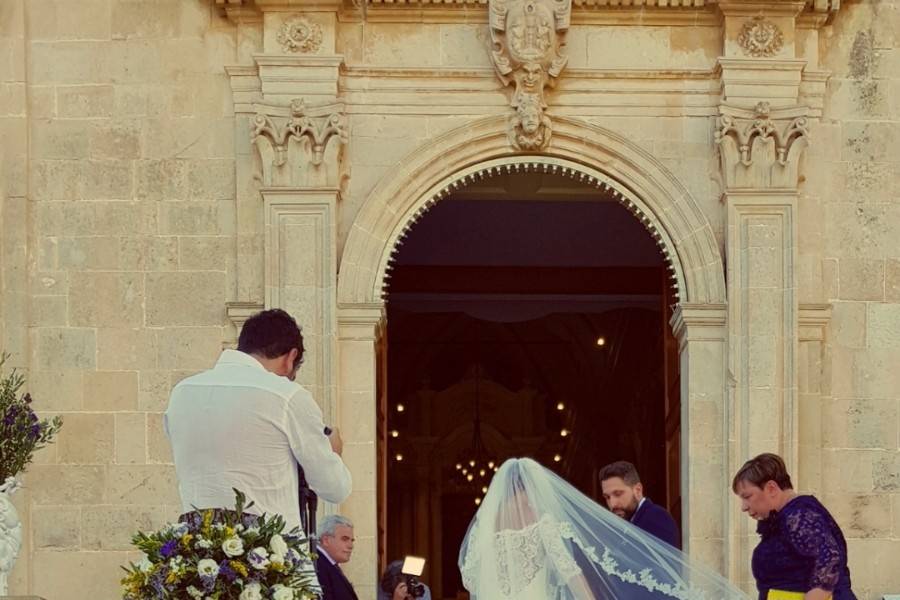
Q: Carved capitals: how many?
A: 2